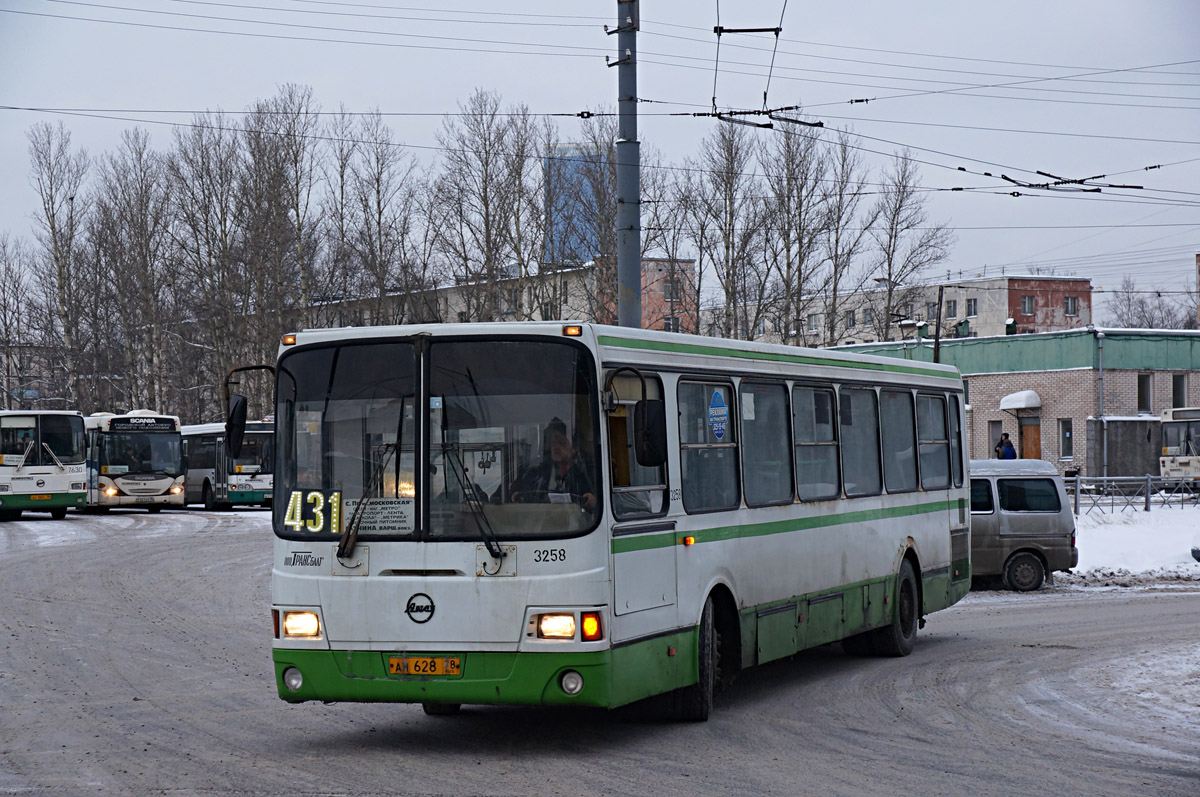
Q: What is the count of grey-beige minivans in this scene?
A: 1